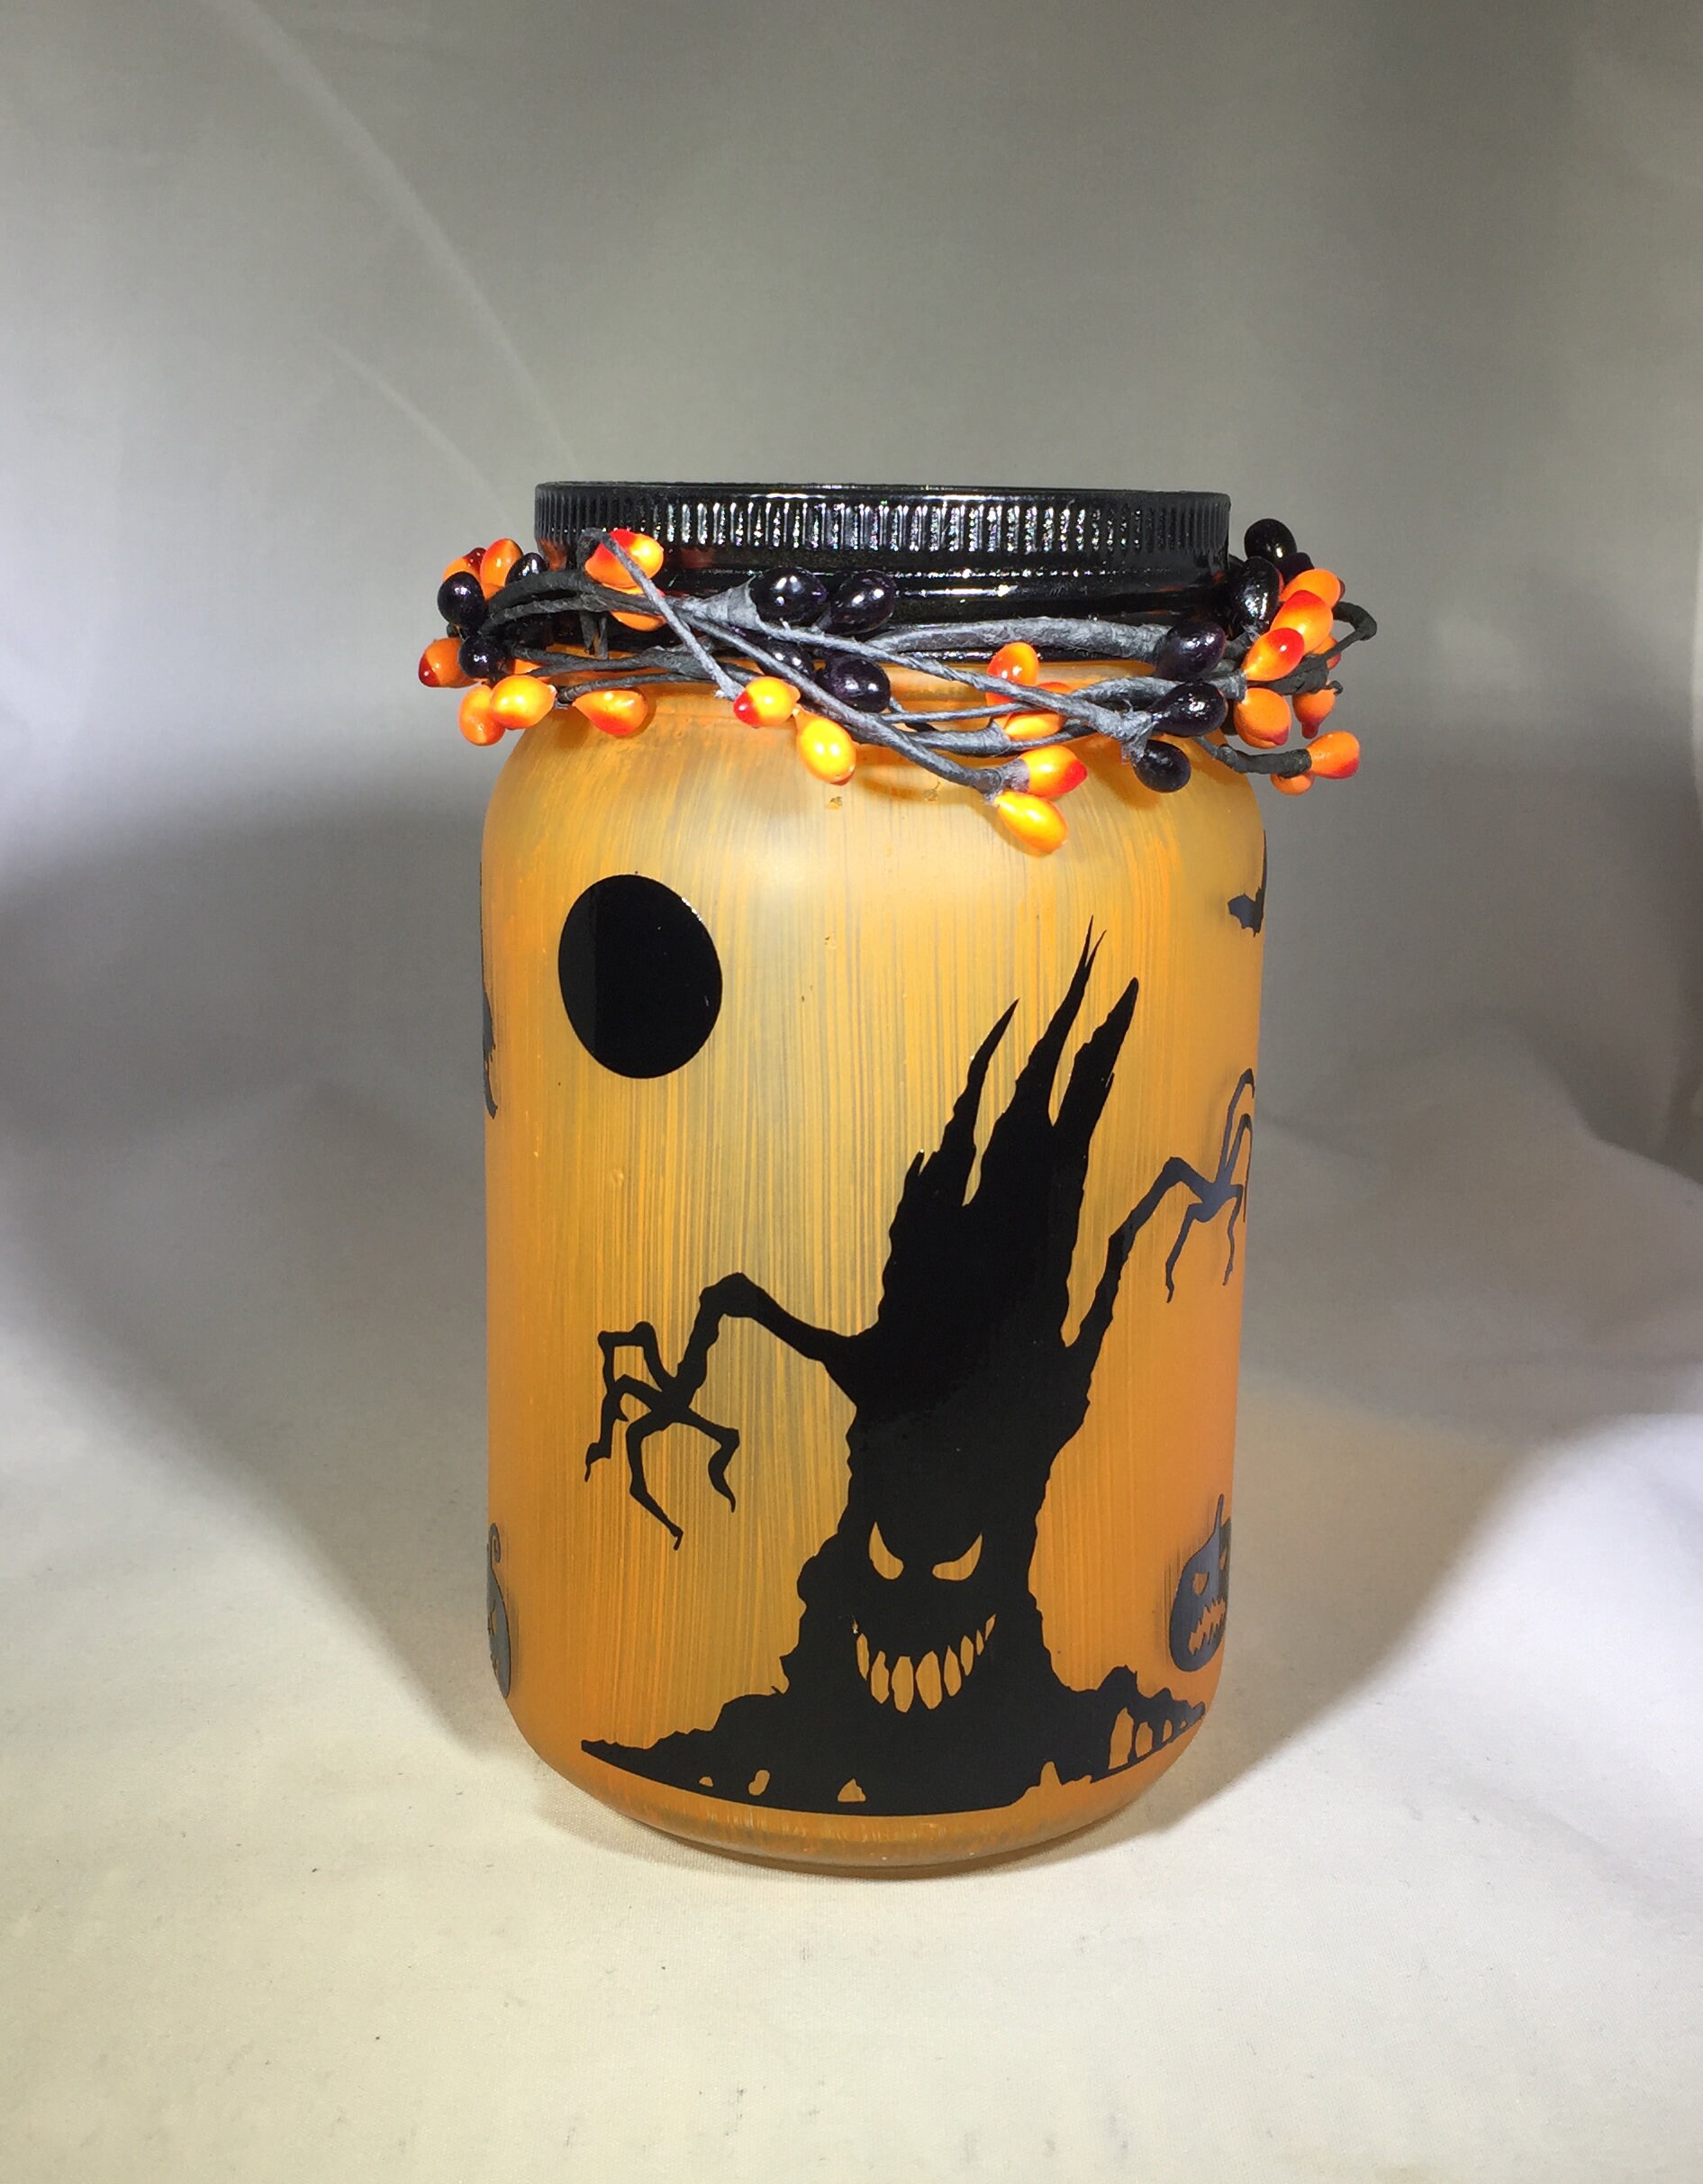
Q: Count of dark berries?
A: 13